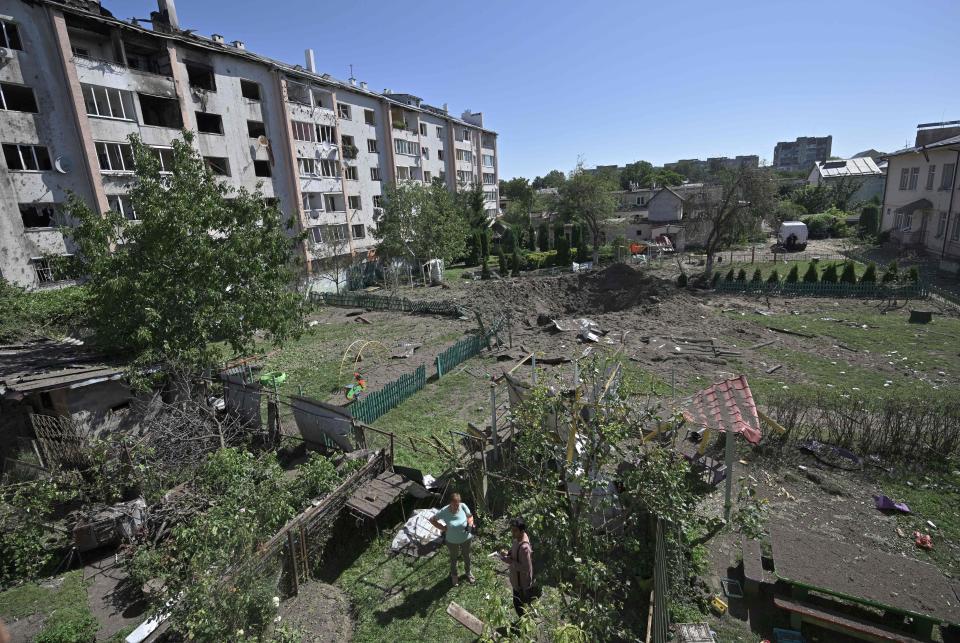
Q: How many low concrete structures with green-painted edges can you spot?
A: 1